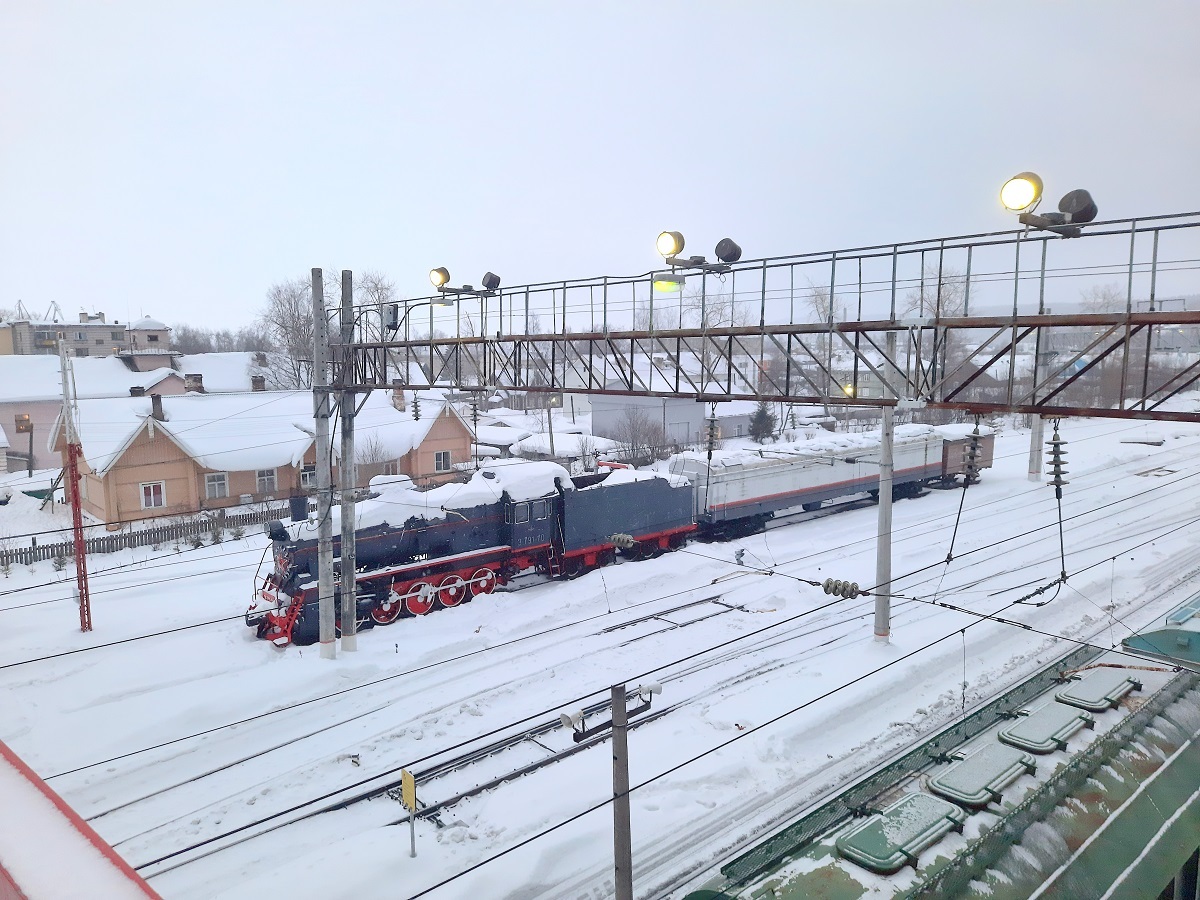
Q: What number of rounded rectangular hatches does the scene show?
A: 4